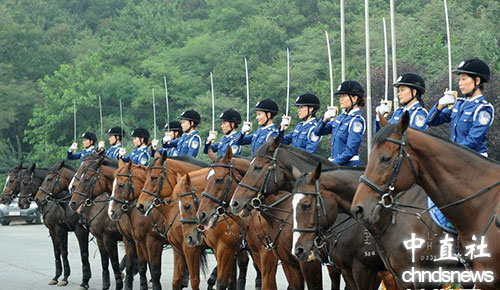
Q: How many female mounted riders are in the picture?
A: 11